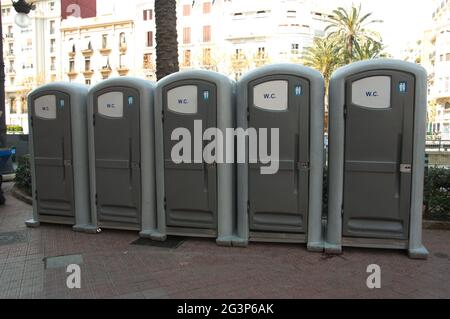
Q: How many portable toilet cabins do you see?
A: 5